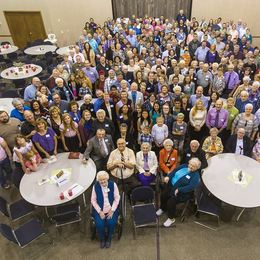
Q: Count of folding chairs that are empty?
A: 5